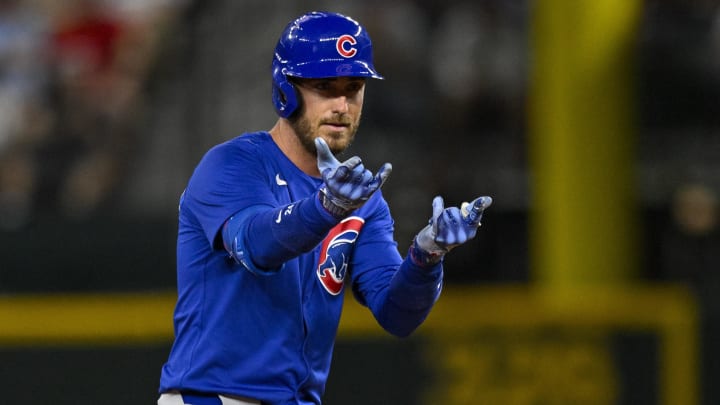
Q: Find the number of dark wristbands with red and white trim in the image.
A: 2